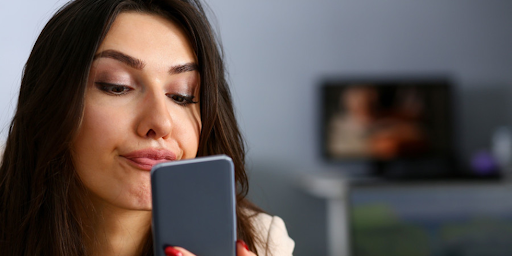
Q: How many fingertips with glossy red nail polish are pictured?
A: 2